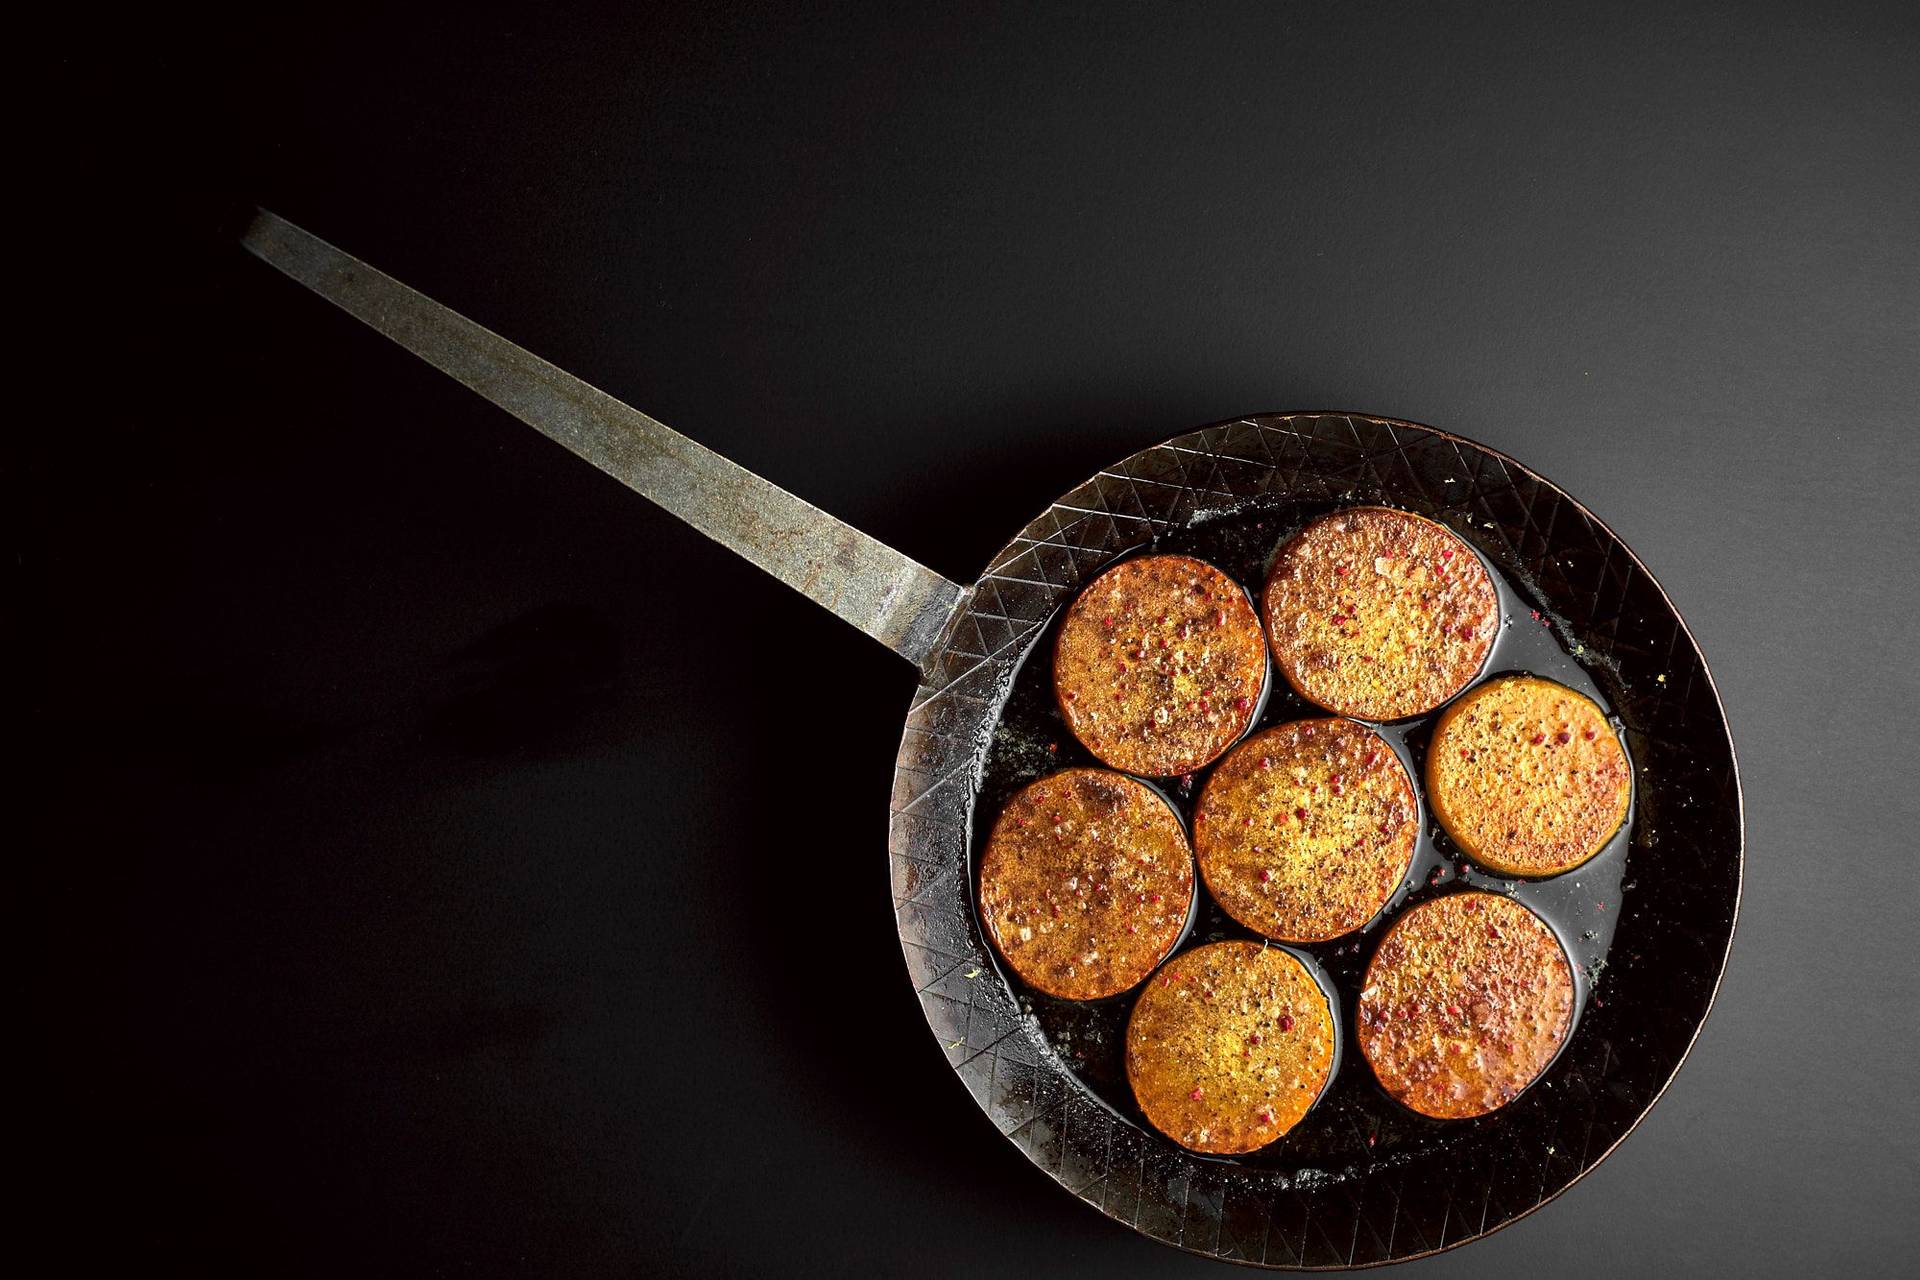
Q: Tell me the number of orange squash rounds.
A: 7